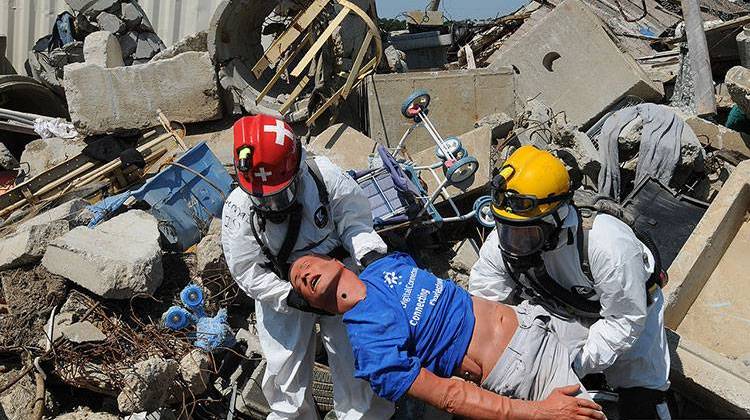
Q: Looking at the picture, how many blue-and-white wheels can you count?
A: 4